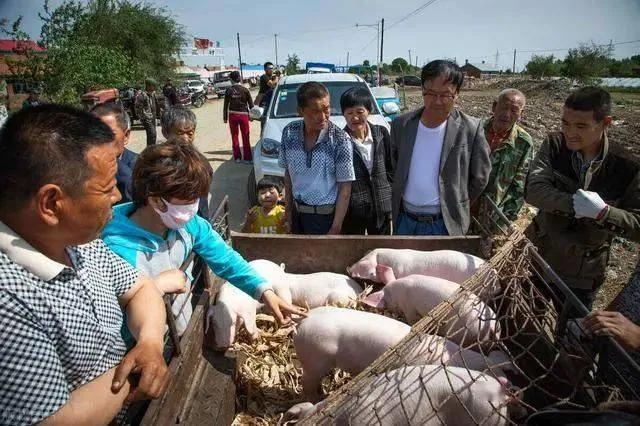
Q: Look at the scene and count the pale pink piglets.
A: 6